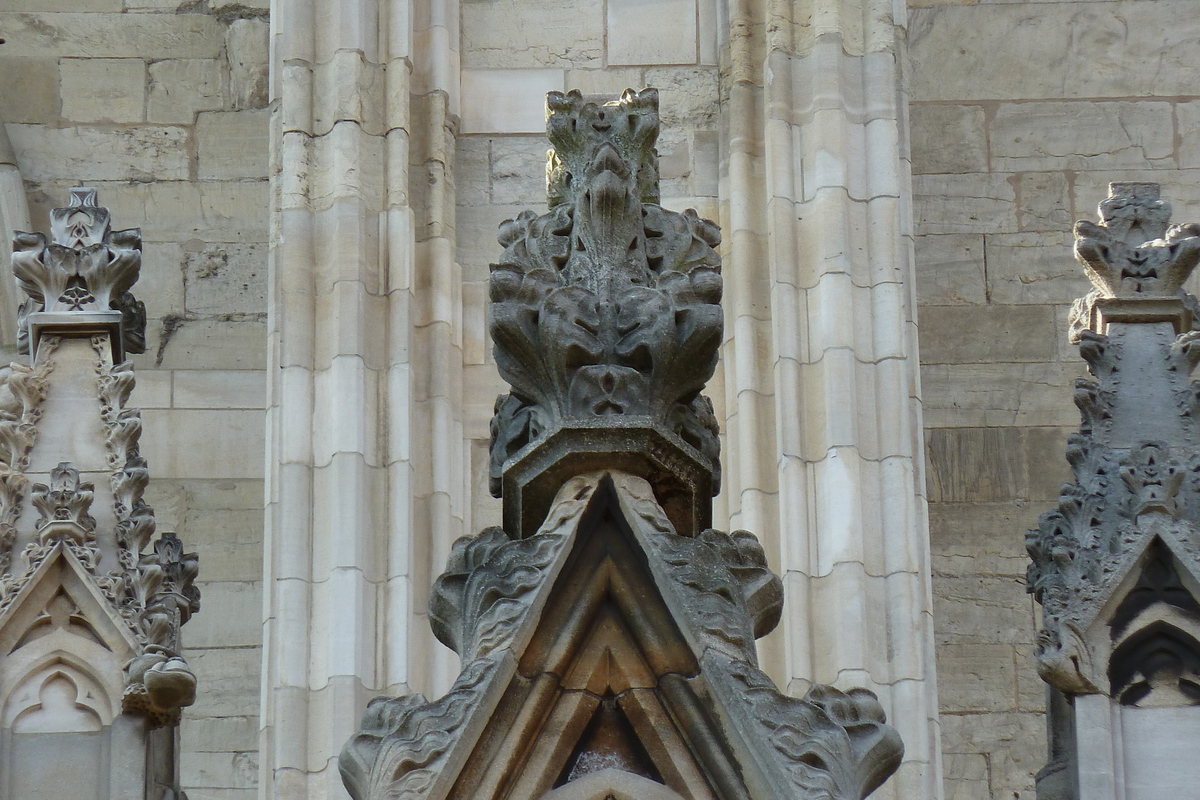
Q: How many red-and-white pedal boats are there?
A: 0